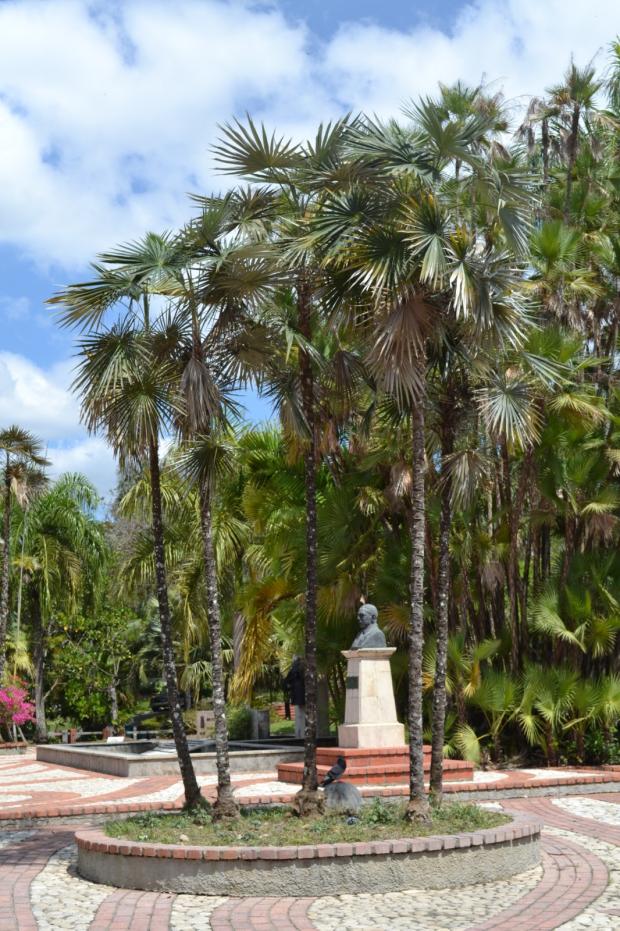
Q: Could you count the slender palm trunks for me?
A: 5